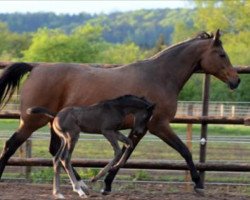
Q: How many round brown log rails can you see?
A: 3